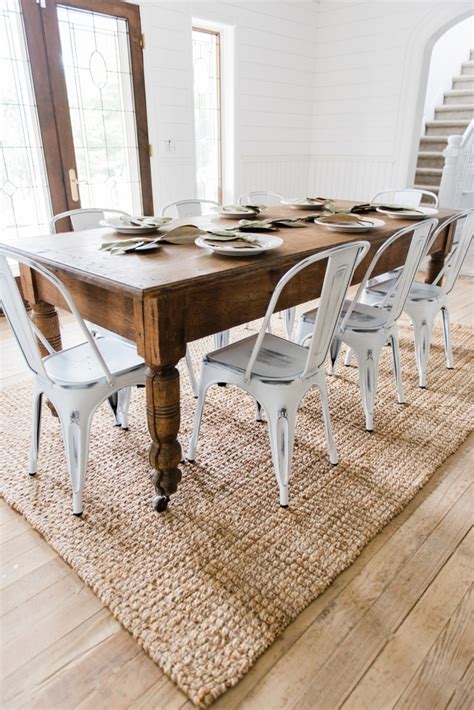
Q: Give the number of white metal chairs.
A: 8